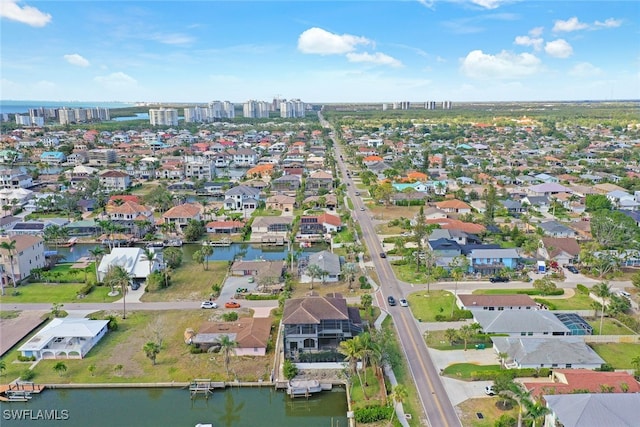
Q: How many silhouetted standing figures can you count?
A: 0